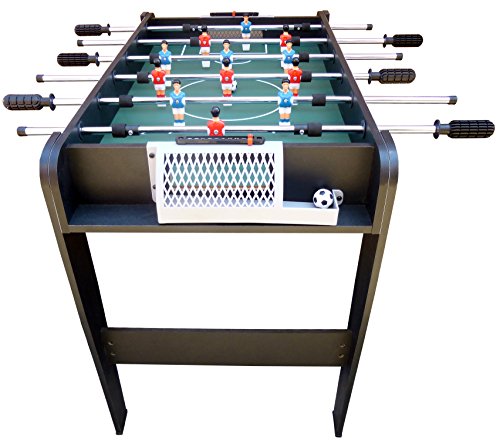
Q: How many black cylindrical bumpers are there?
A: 12